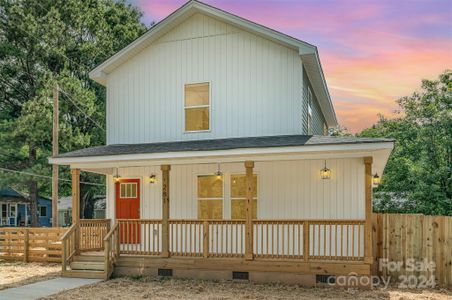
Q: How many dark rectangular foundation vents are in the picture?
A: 3